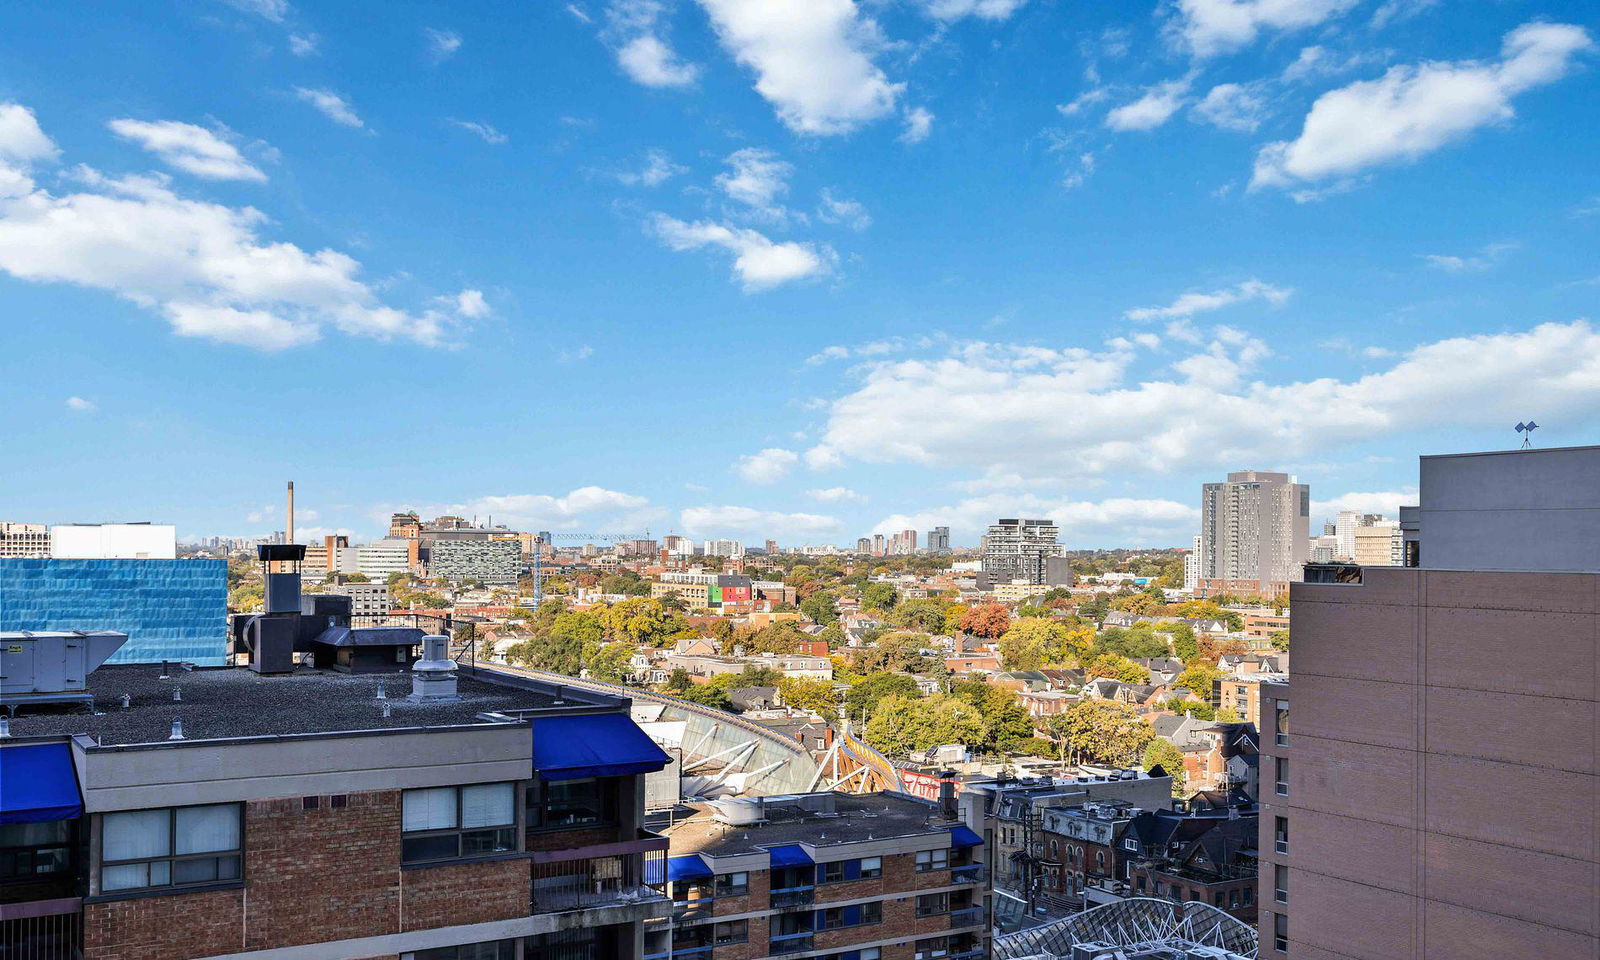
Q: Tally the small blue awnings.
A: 3